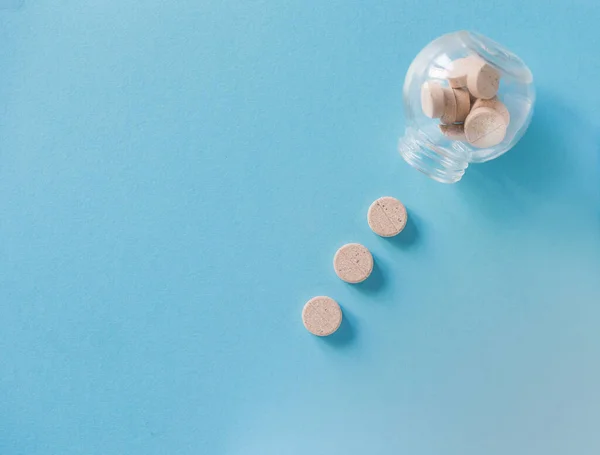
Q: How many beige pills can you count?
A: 11